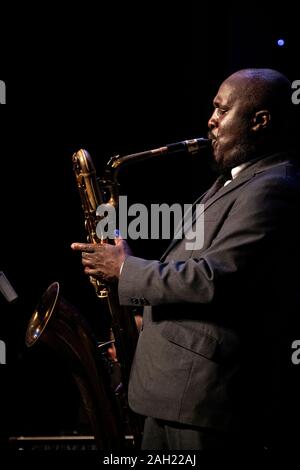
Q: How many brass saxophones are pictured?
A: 1